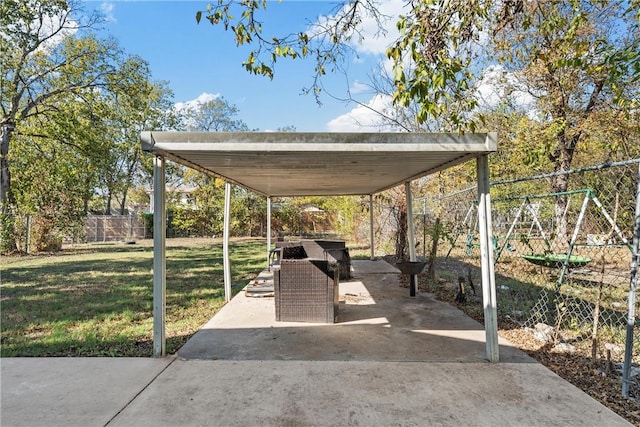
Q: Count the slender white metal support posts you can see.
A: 6